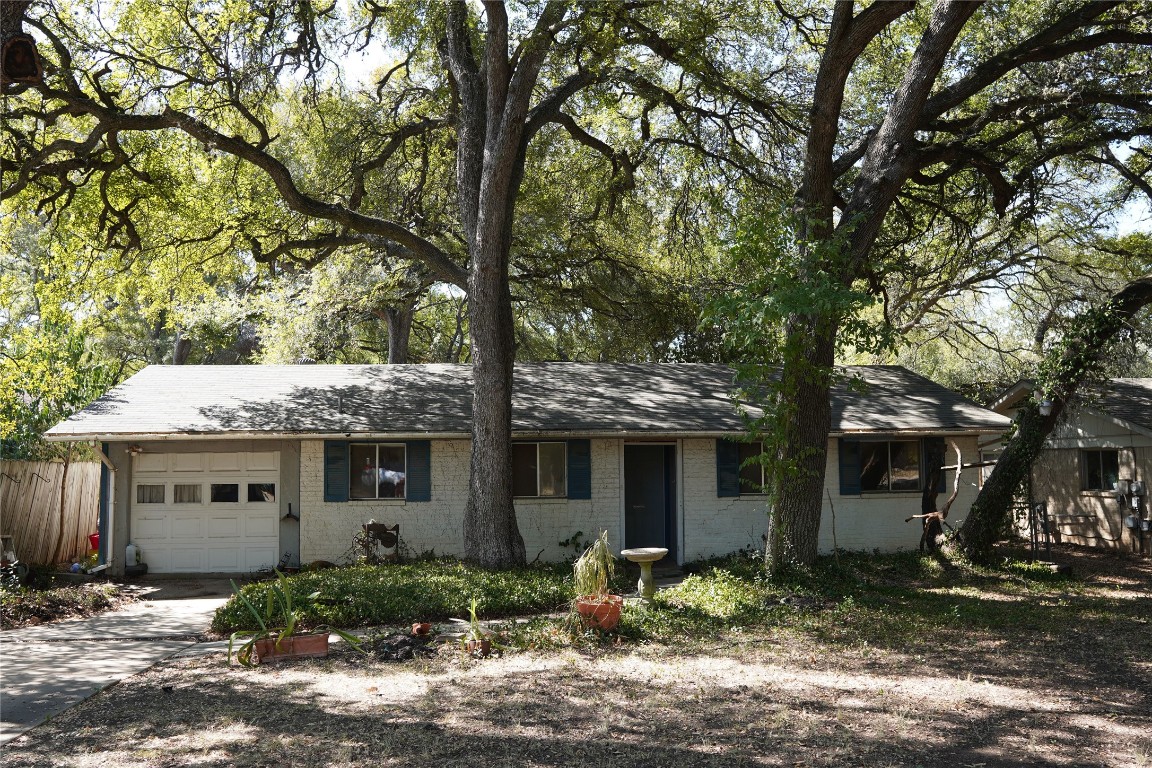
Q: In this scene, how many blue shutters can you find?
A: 6